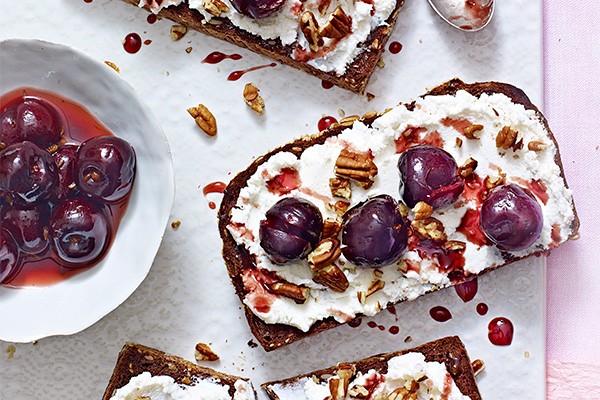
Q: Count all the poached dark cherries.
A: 12